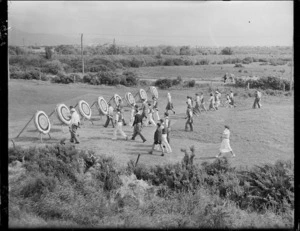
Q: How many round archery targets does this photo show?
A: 8